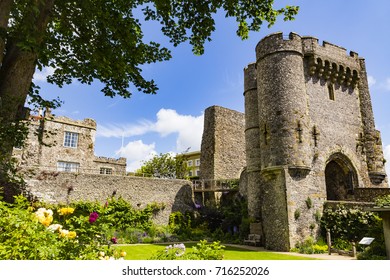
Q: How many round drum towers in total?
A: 2